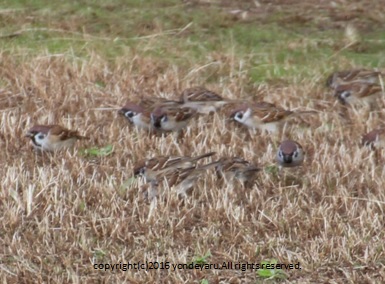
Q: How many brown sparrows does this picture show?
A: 12